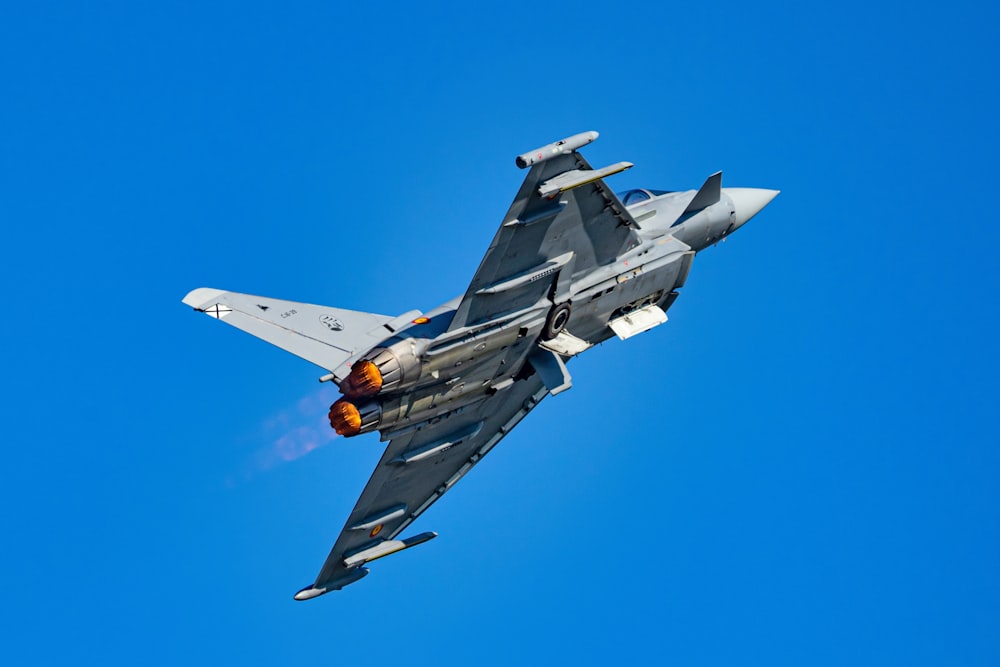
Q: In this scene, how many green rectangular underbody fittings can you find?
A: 0